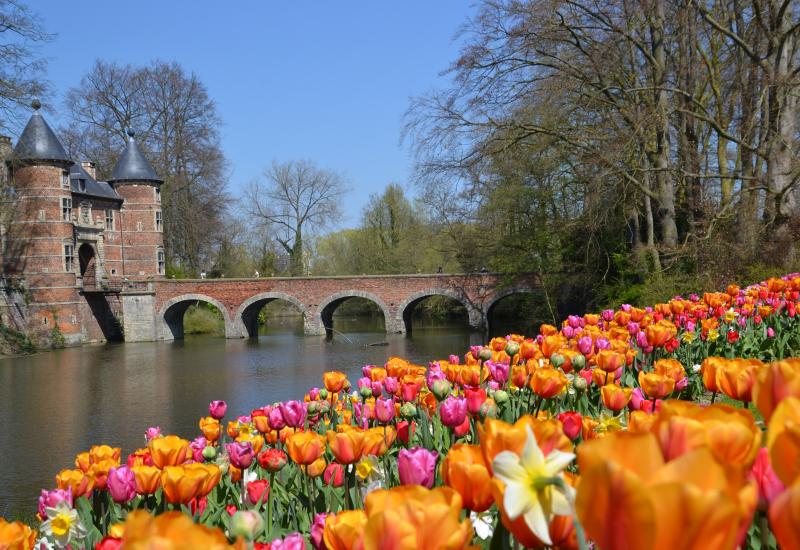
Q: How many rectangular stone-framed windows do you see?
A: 7